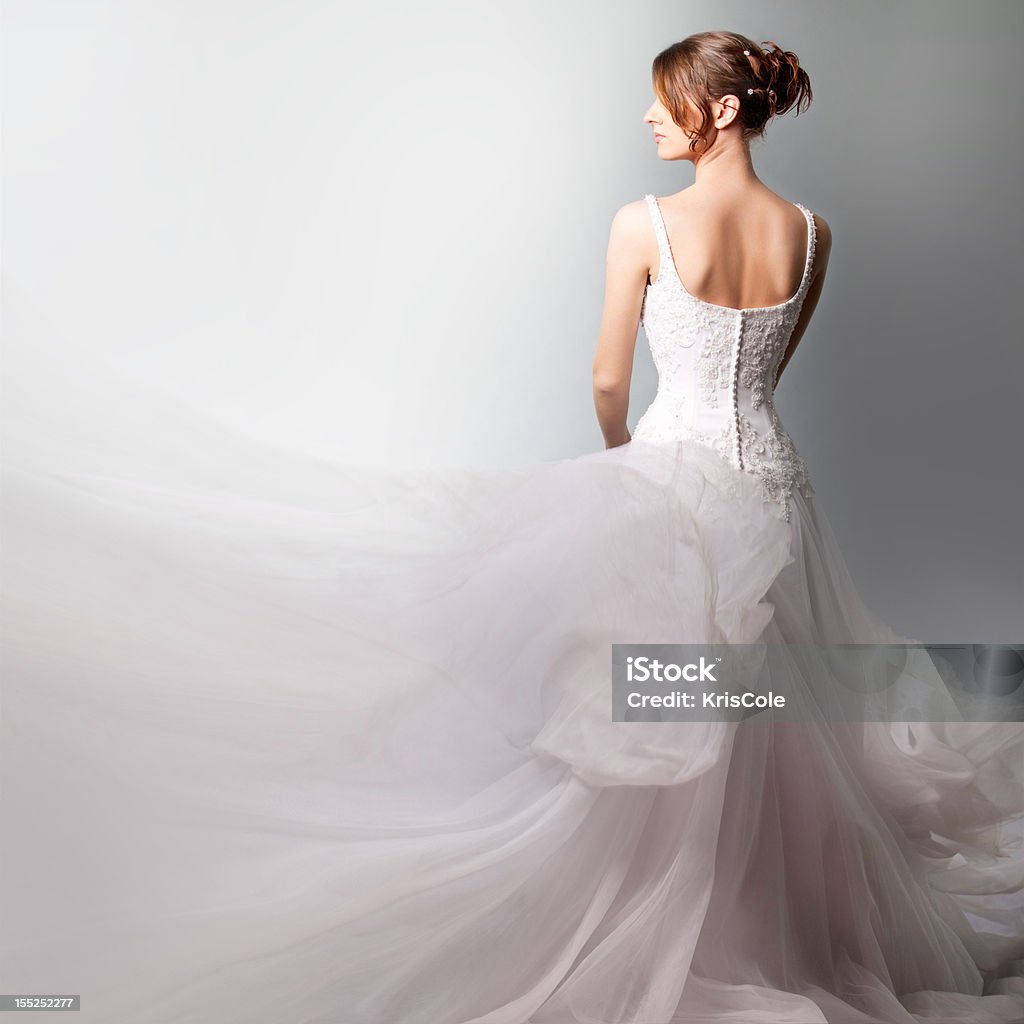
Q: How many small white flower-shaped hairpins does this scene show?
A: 3